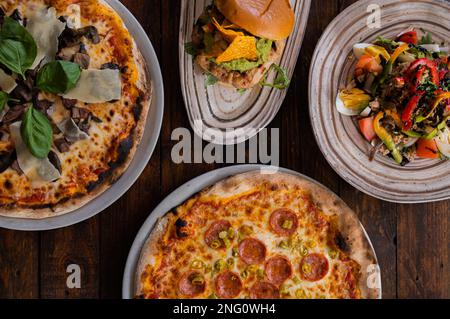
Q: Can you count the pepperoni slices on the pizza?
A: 8